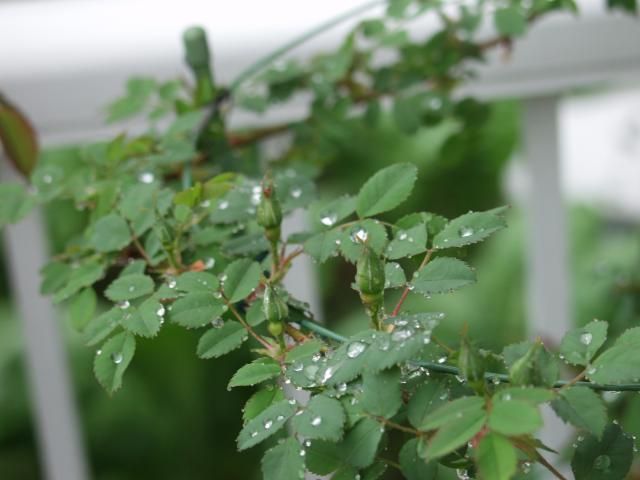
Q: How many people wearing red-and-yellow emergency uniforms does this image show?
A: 0